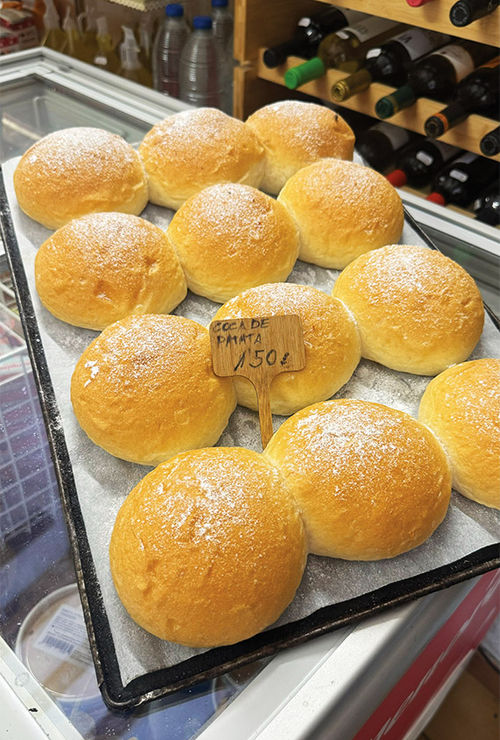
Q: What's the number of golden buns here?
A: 12